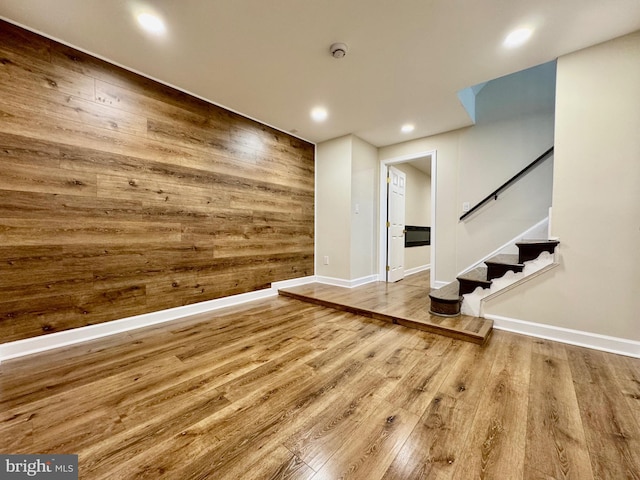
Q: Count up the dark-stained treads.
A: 4